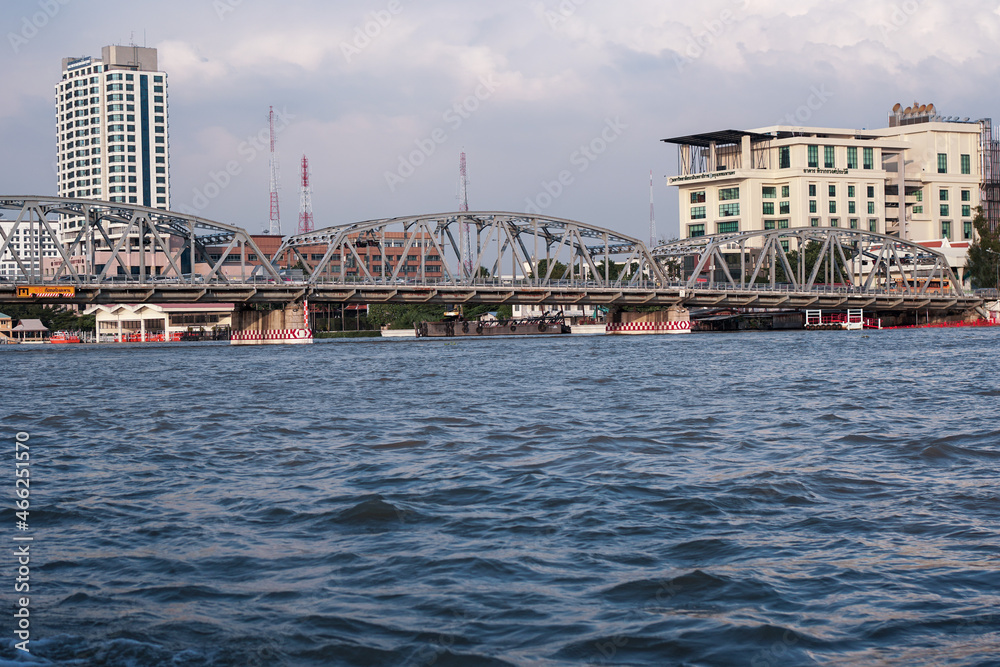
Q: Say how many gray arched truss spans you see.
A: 3